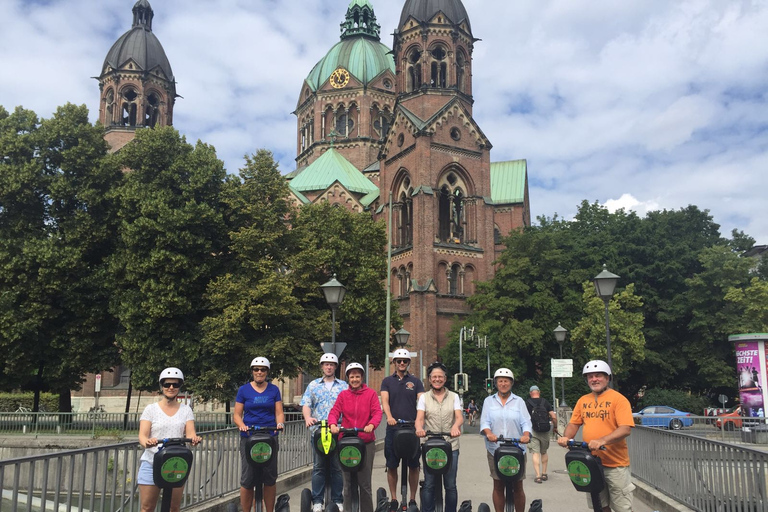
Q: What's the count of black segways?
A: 8